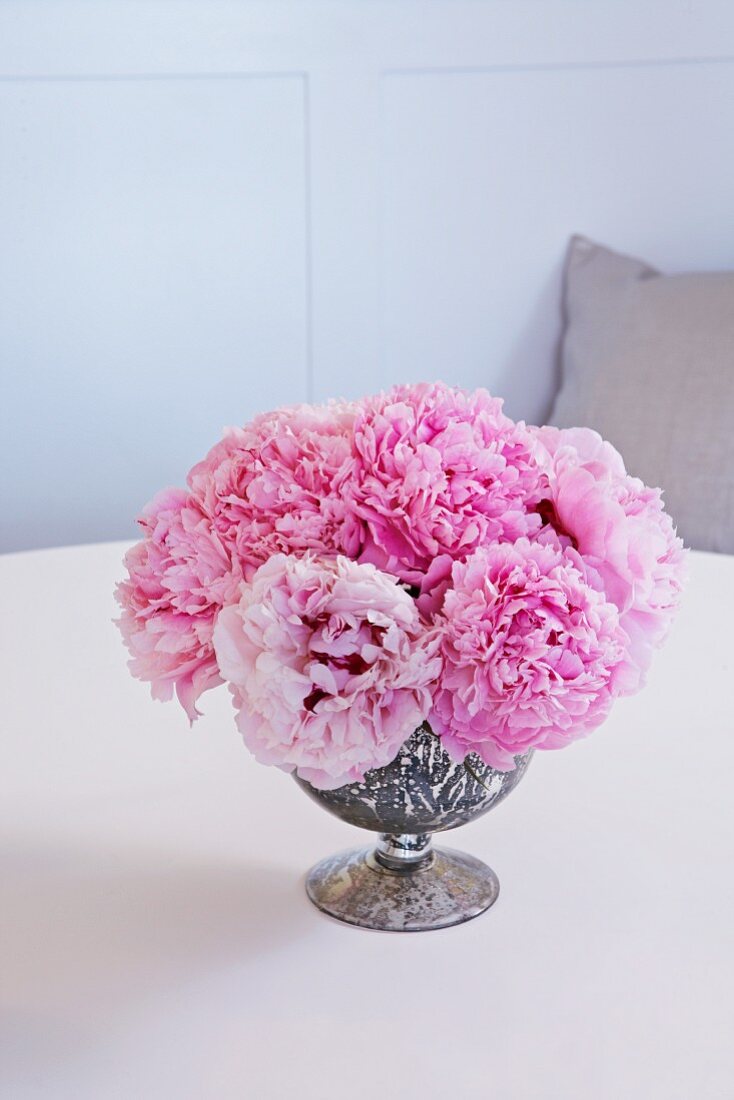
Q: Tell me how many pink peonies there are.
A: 6